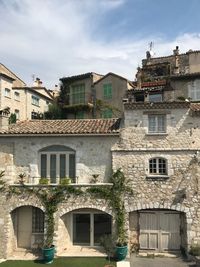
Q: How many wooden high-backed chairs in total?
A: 0